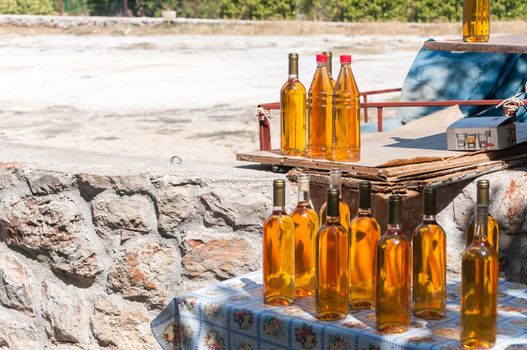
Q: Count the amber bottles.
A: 14